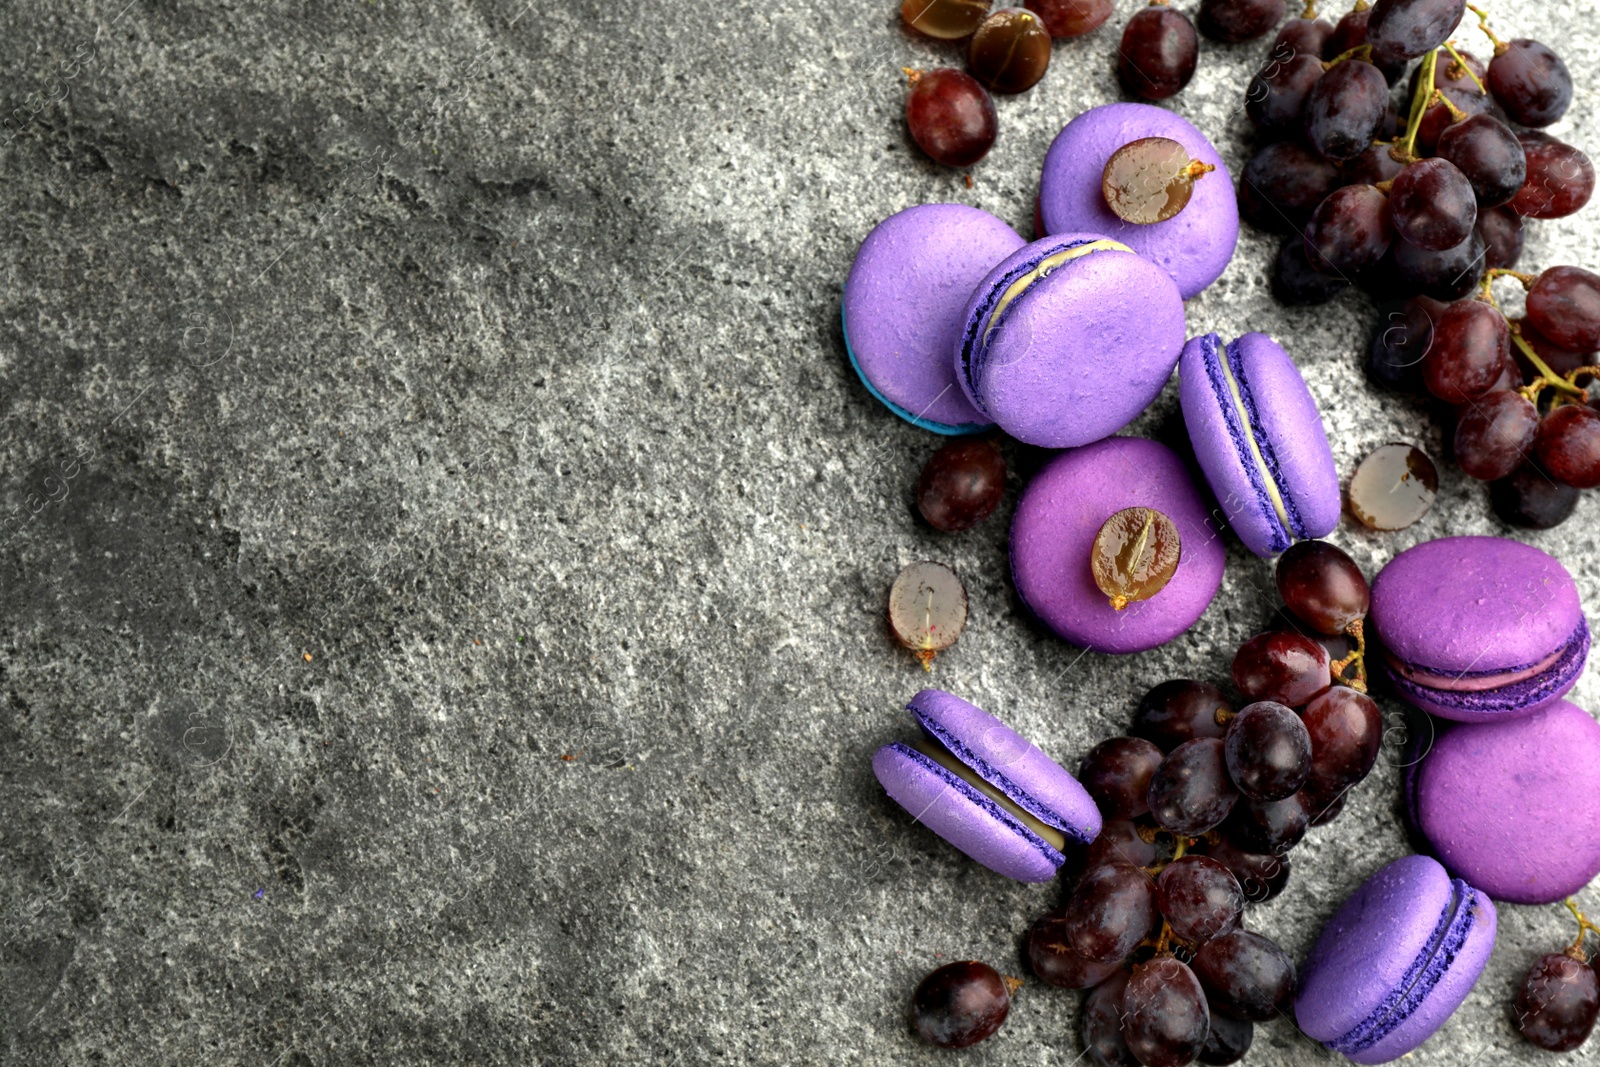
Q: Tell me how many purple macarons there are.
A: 9